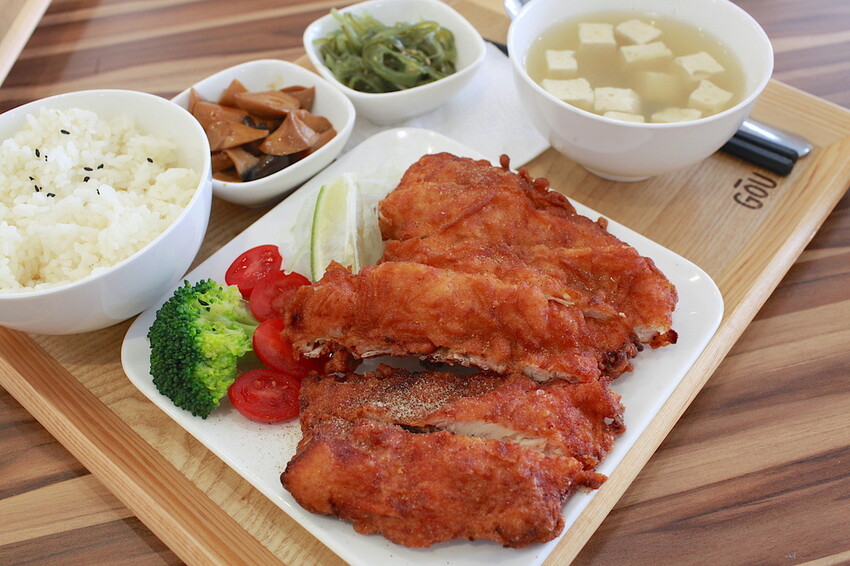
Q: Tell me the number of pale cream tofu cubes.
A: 11